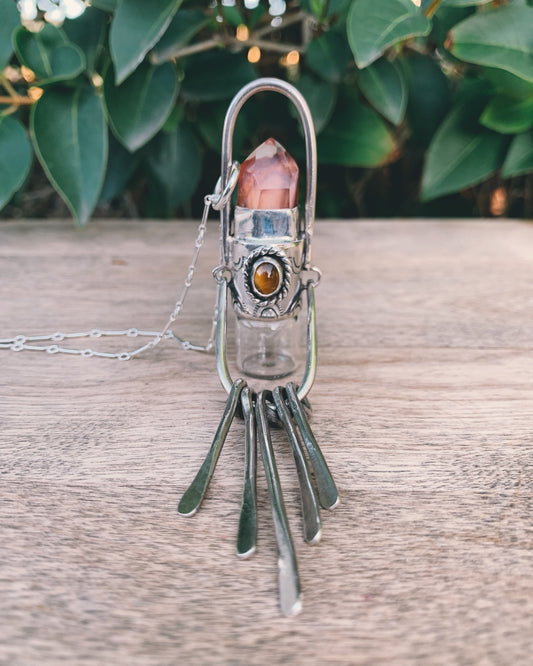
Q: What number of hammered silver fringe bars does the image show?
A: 5